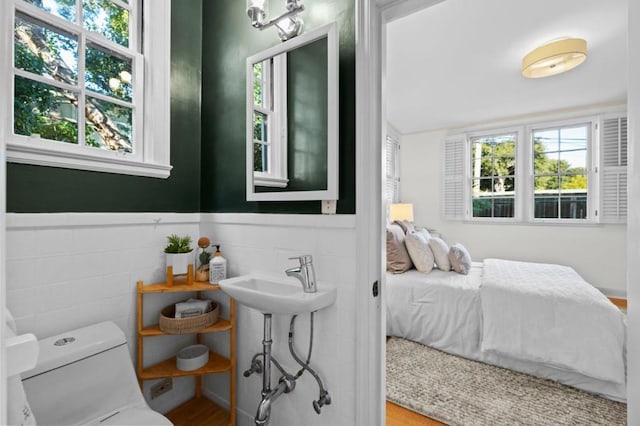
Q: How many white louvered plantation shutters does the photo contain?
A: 3